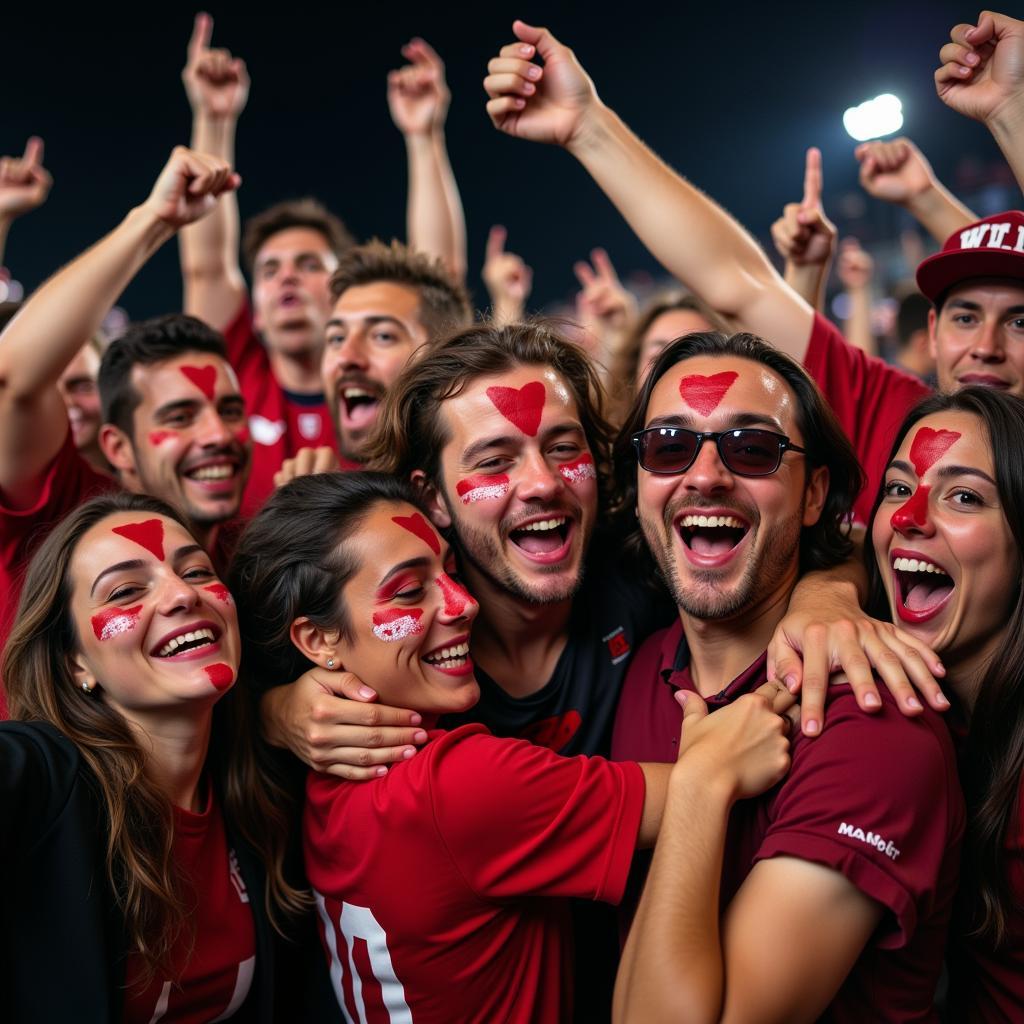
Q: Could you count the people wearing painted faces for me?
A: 6